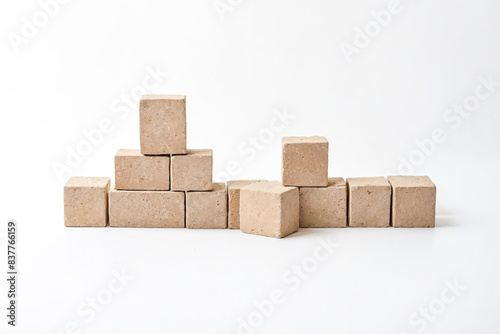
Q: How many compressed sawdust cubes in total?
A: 12